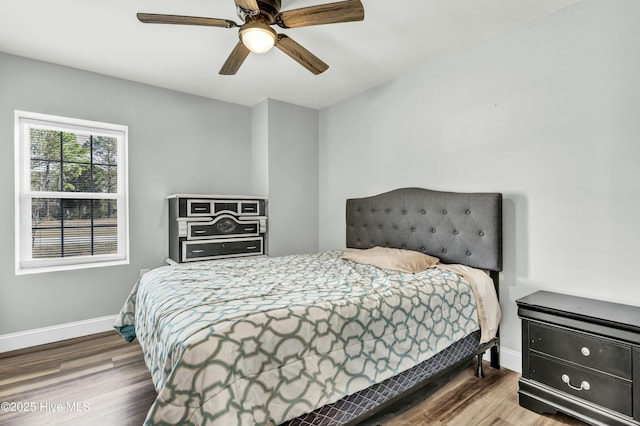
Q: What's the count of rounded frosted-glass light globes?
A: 1